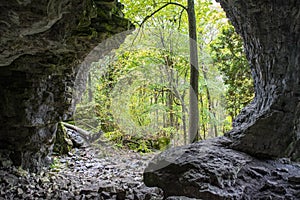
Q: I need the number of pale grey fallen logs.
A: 1